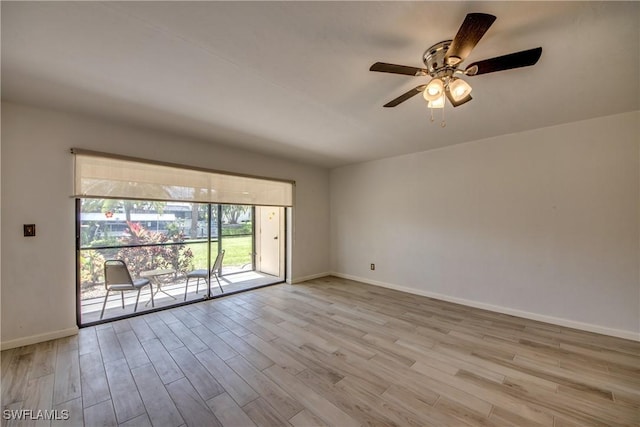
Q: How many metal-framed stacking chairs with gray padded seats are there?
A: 2